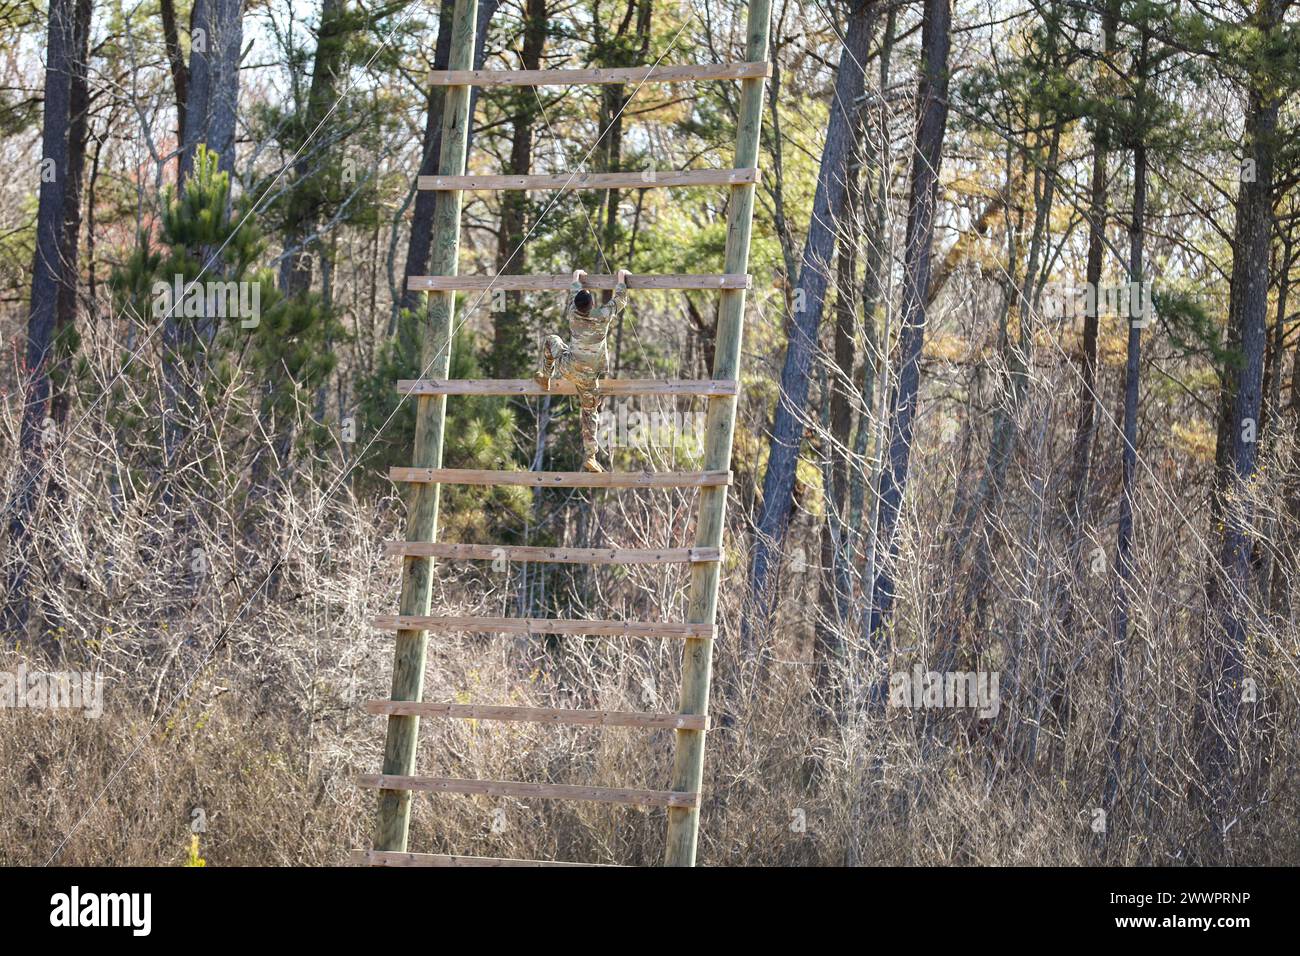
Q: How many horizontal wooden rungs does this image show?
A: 10